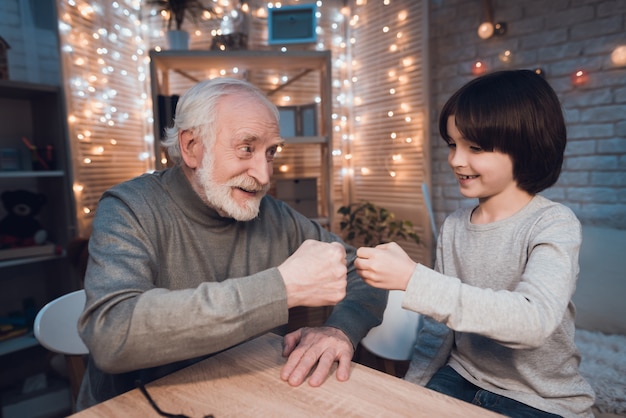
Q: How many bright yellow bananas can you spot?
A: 0